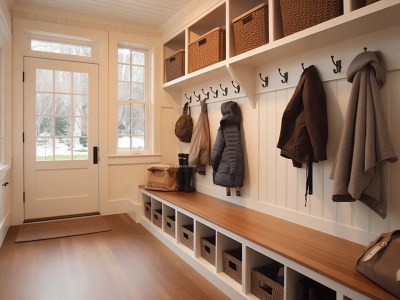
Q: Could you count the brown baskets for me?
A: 12